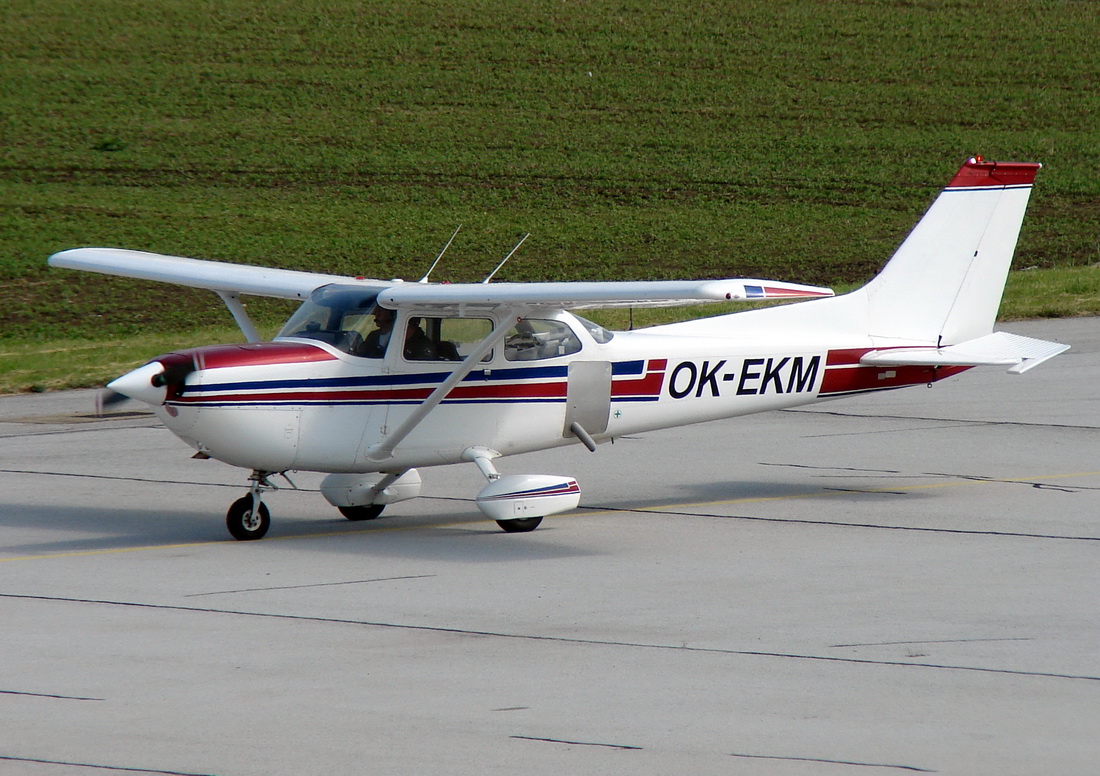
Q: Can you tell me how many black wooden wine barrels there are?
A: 0